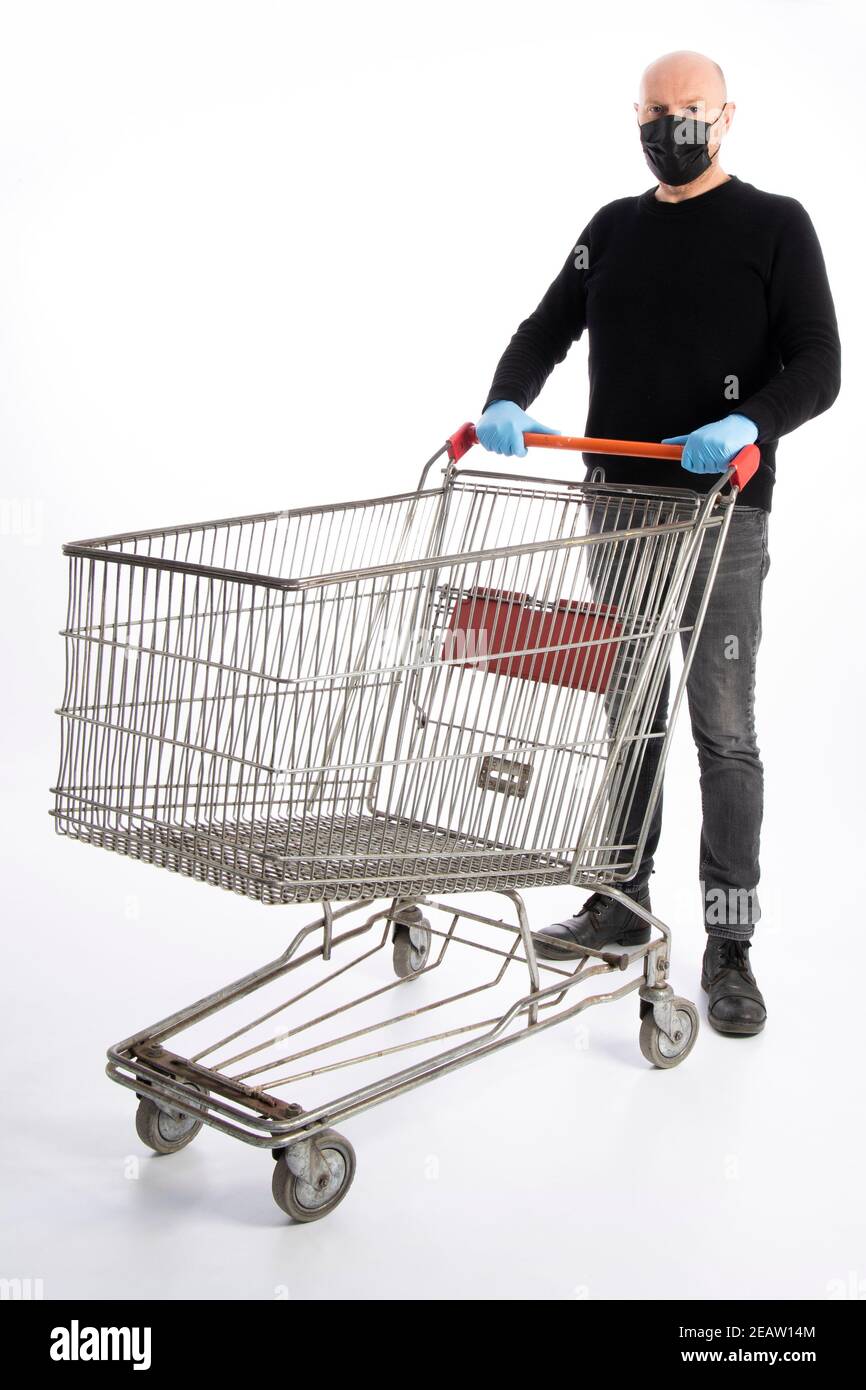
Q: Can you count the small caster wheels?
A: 4